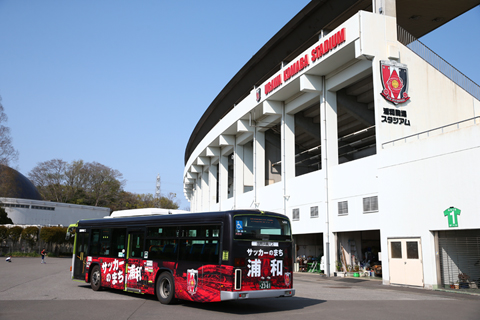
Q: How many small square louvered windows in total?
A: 4